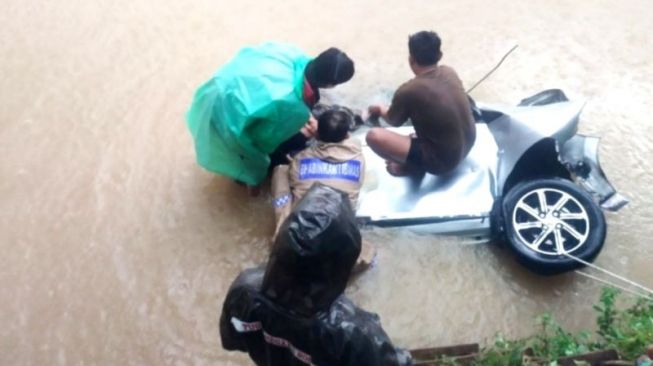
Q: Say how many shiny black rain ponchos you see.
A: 1